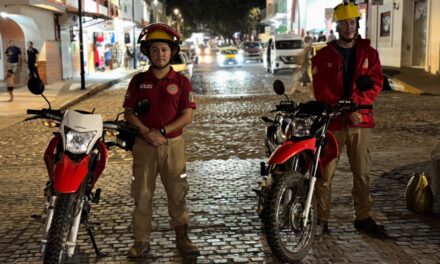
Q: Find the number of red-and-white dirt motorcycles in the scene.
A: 2